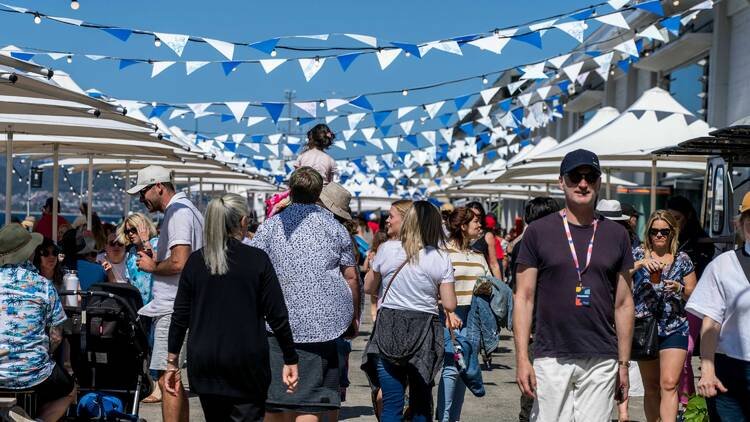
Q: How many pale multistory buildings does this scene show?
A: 1